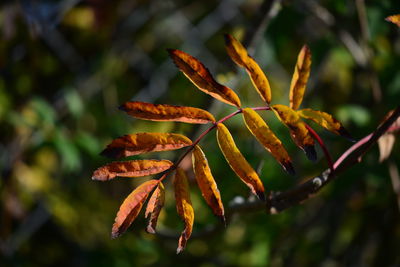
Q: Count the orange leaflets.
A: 14